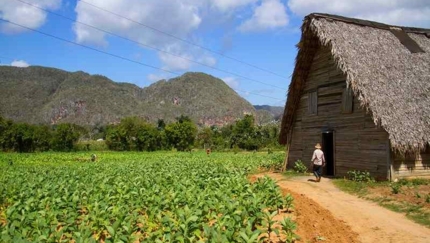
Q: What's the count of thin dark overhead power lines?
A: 3